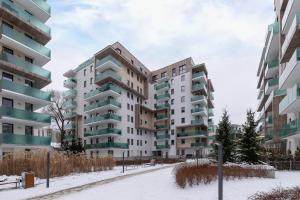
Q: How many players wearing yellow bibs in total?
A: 0